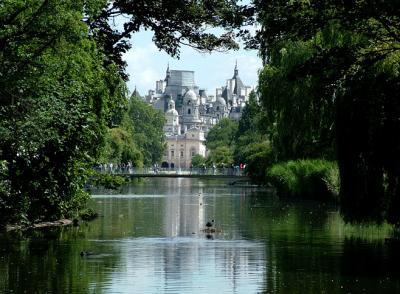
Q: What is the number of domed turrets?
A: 3